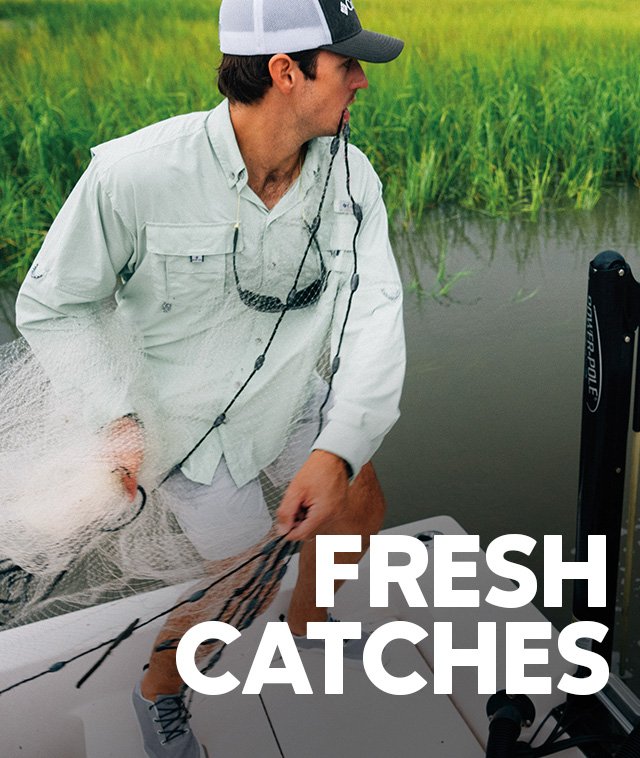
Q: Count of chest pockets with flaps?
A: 2